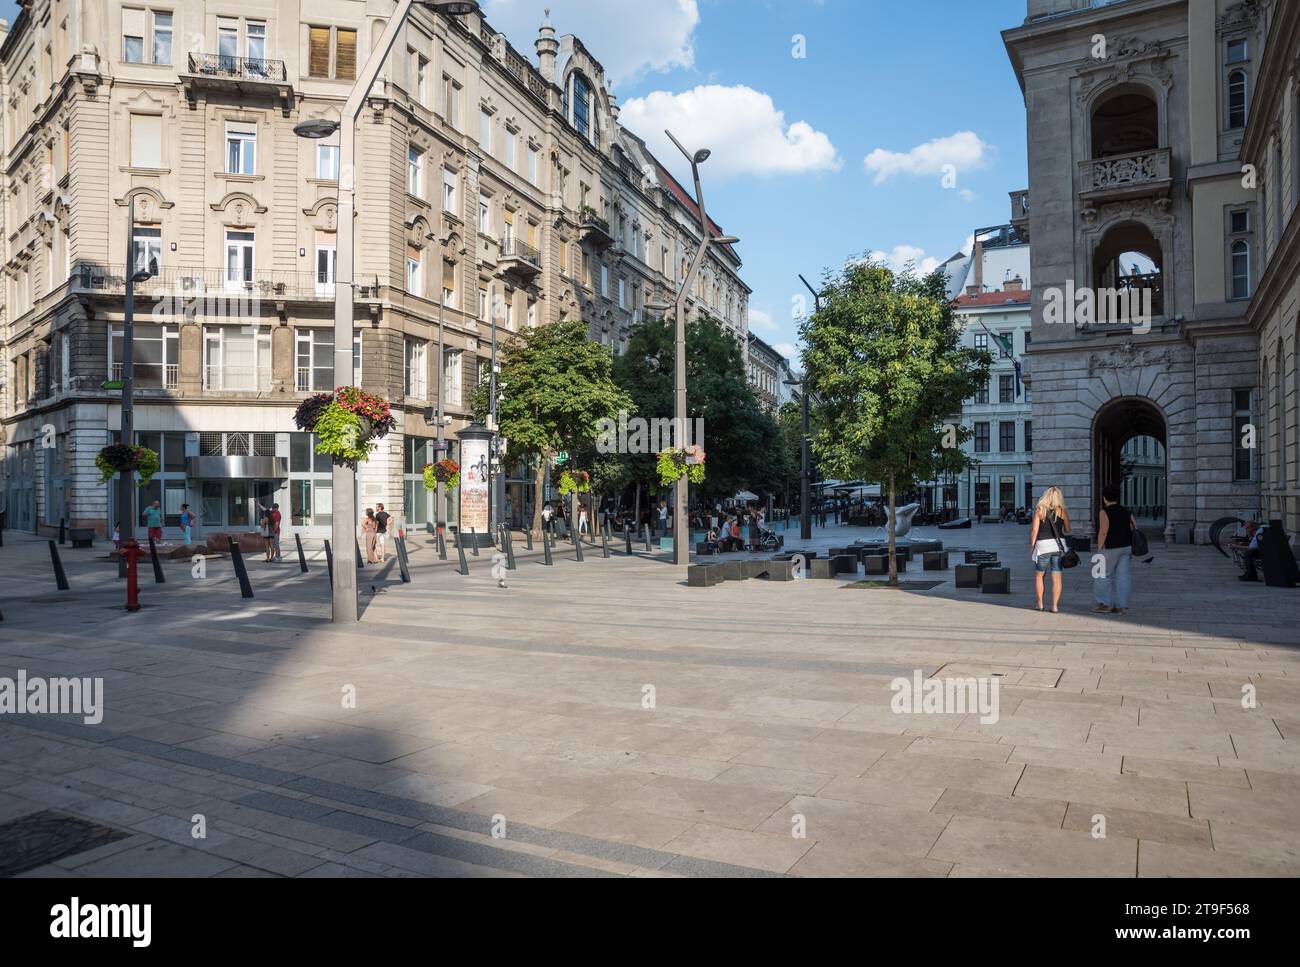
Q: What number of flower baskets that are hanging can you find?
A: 5